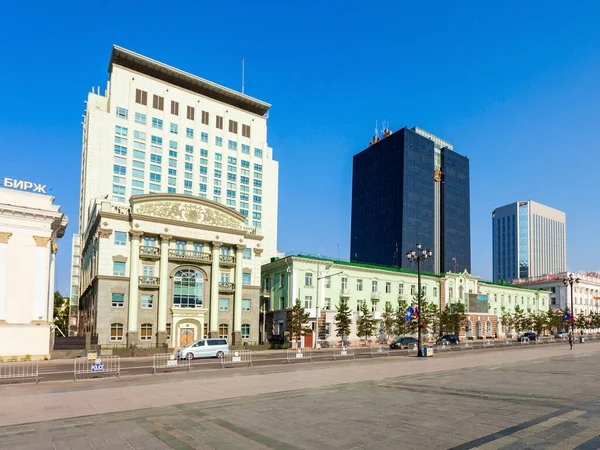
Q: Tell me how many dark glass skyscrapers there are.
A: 1